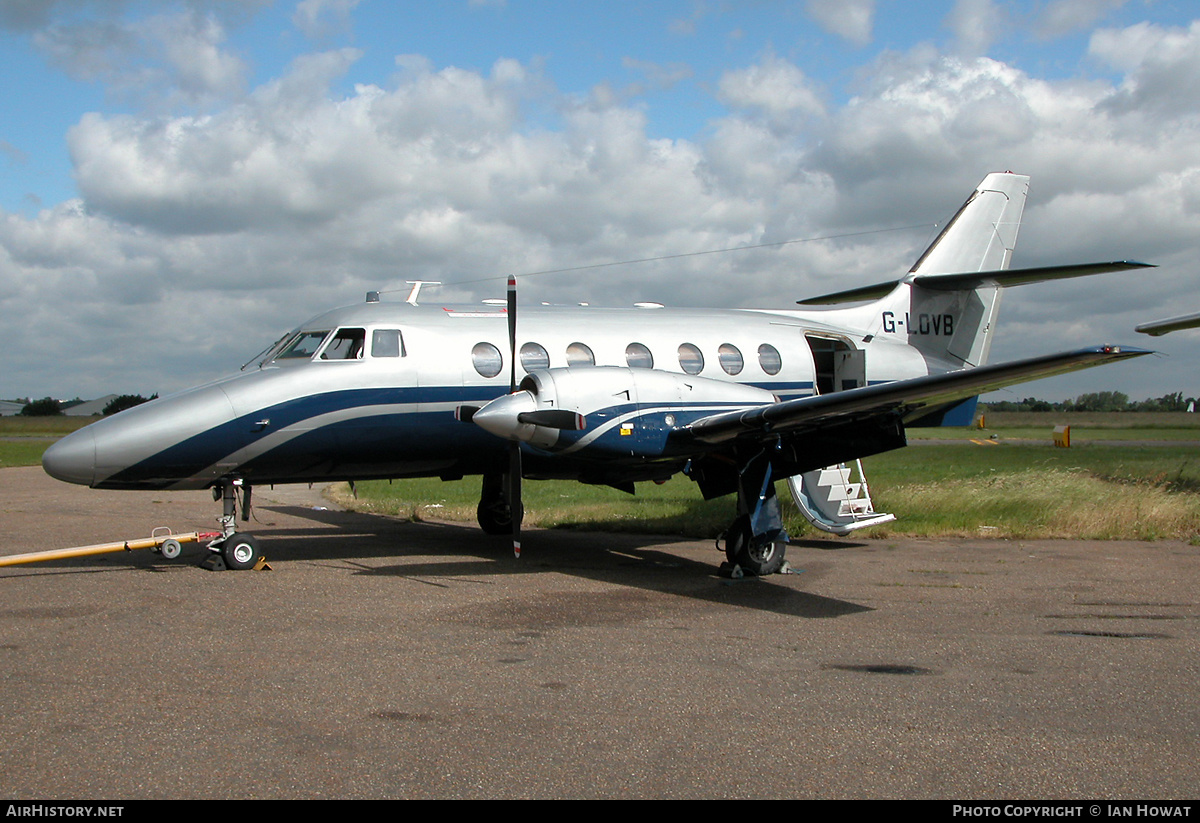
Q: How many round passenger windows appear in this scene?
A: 7